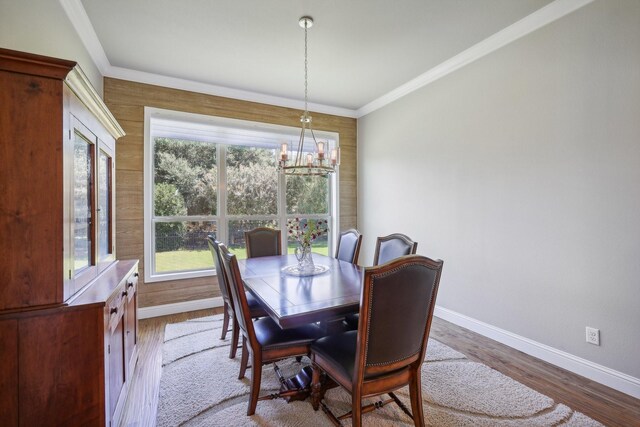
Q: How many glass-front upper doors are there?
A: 2